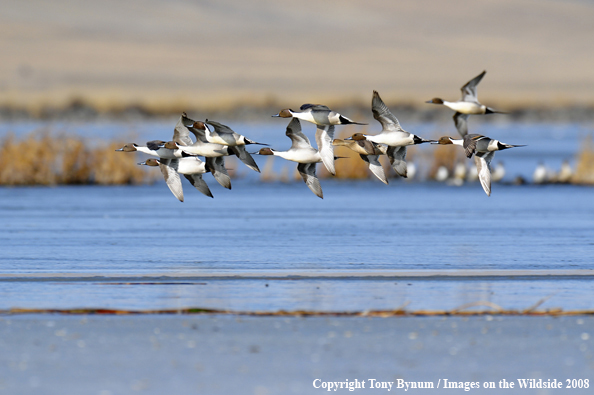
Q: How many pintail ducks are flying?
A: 10